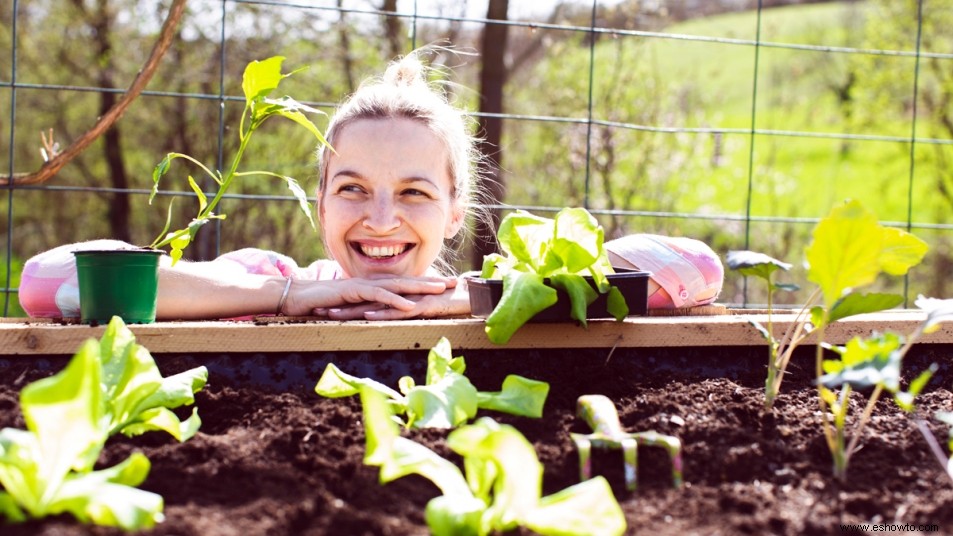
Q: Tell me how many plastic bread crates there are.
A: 0